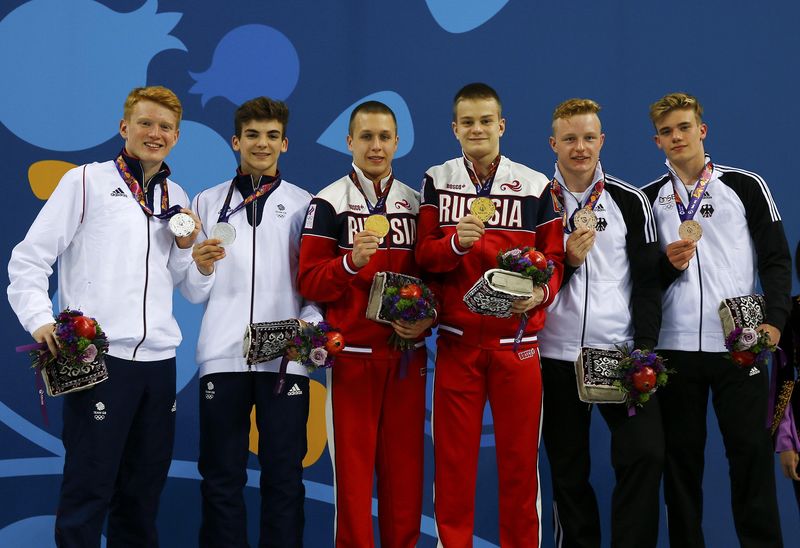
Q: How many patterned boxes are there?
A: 6